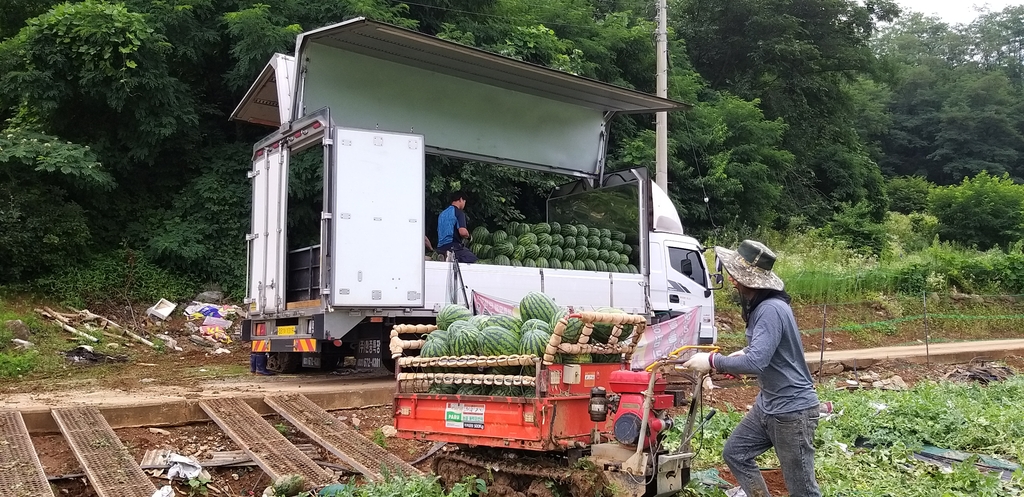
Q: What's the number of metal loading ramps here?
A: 4